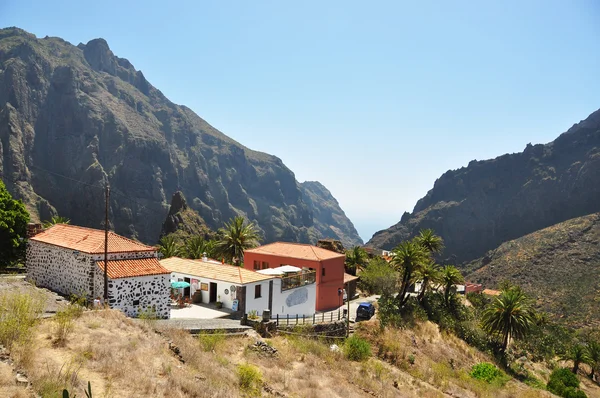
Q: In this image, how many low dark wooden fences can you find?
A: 1